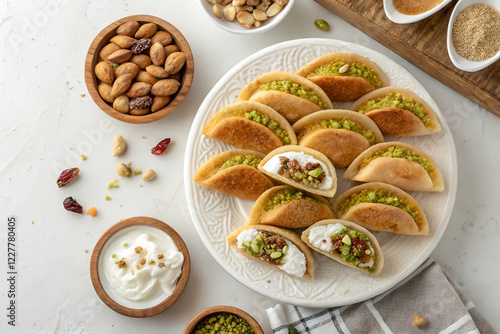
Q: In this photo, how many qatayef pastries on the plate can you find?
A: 12